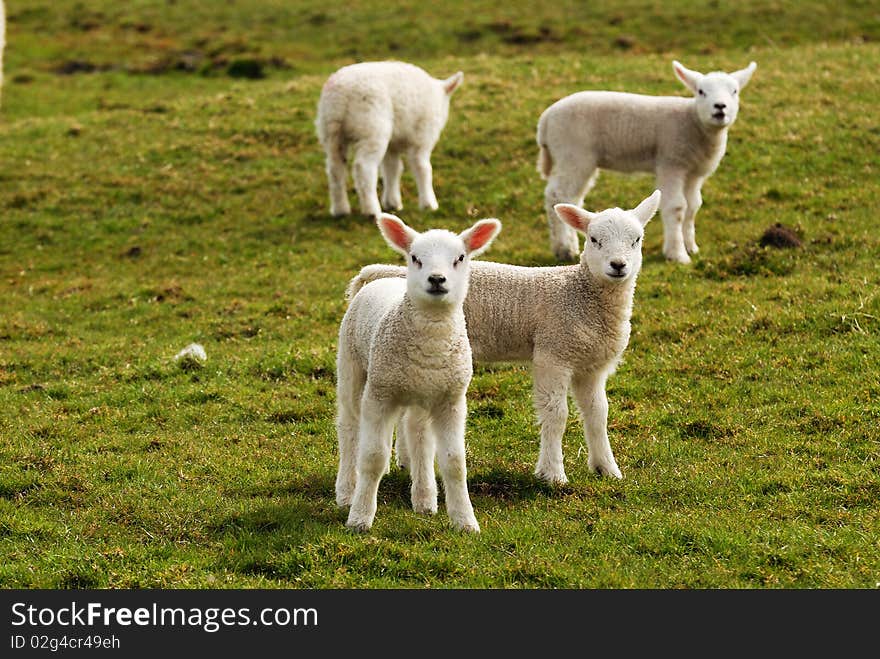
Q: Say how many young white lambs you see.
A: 4